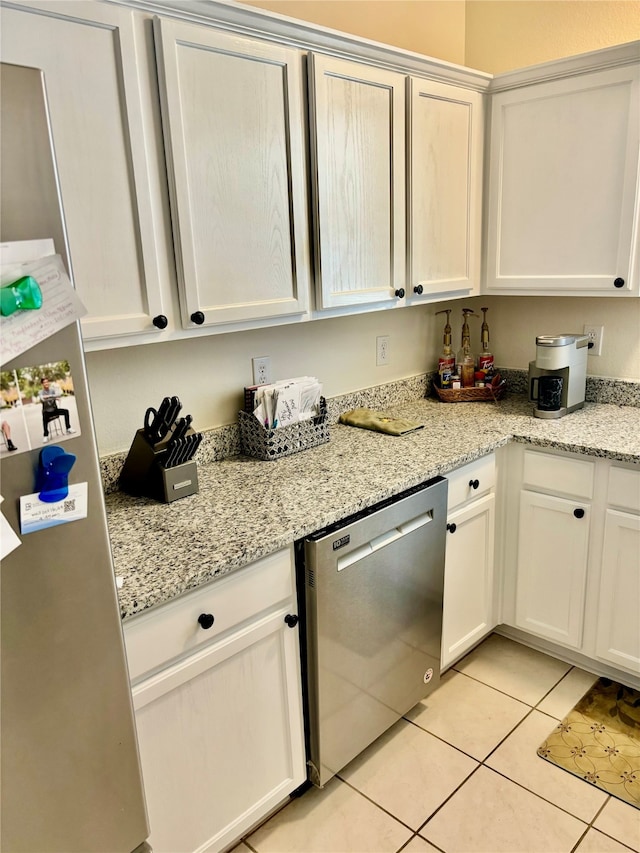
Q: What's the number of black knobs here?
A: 10